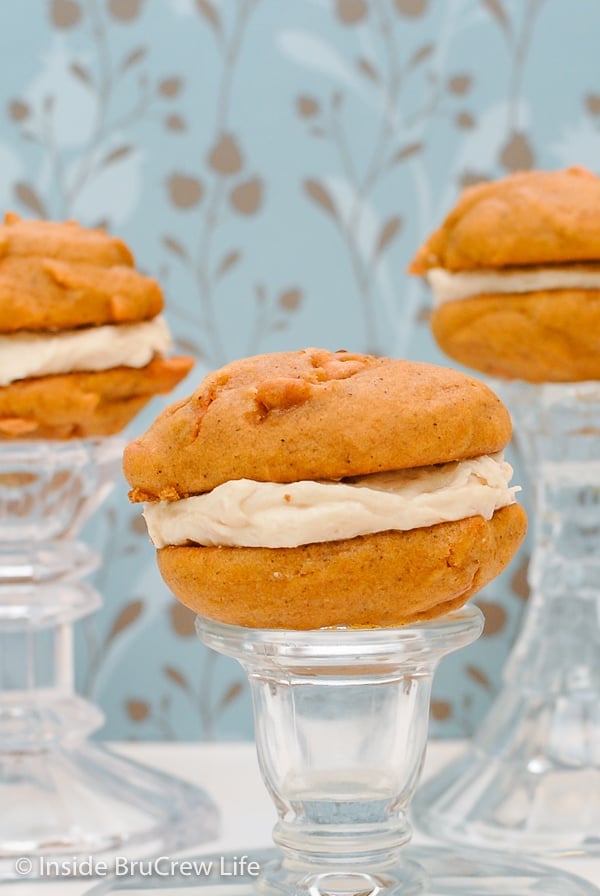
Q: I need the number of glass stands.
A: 3